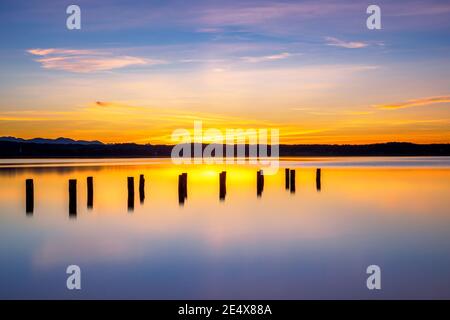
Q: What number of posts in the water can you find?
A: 11